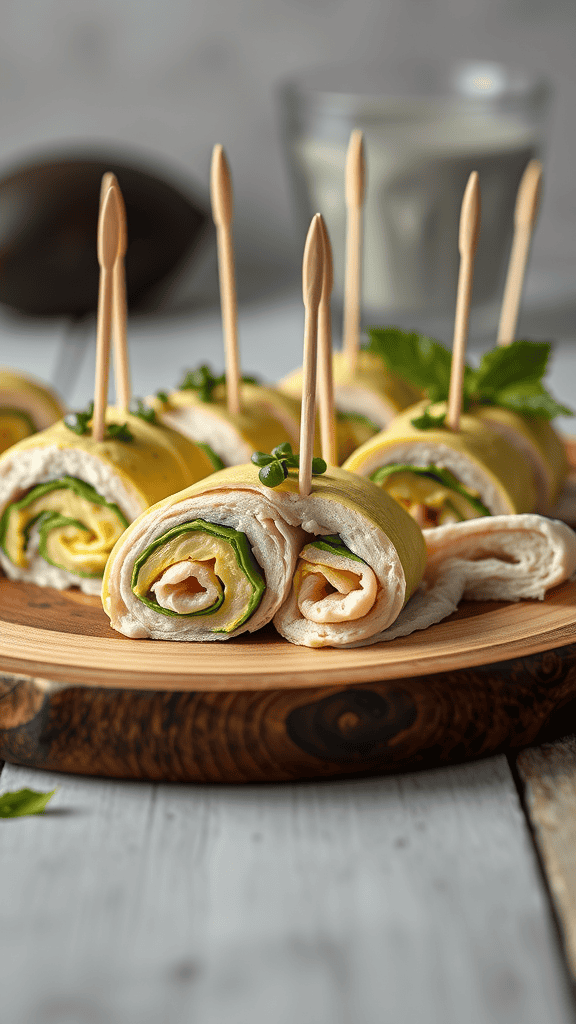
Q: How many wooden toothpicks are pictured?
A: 8